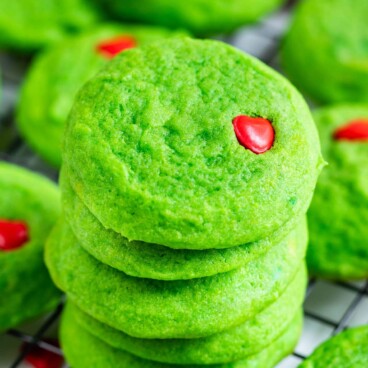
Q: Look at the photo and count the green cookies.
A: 12